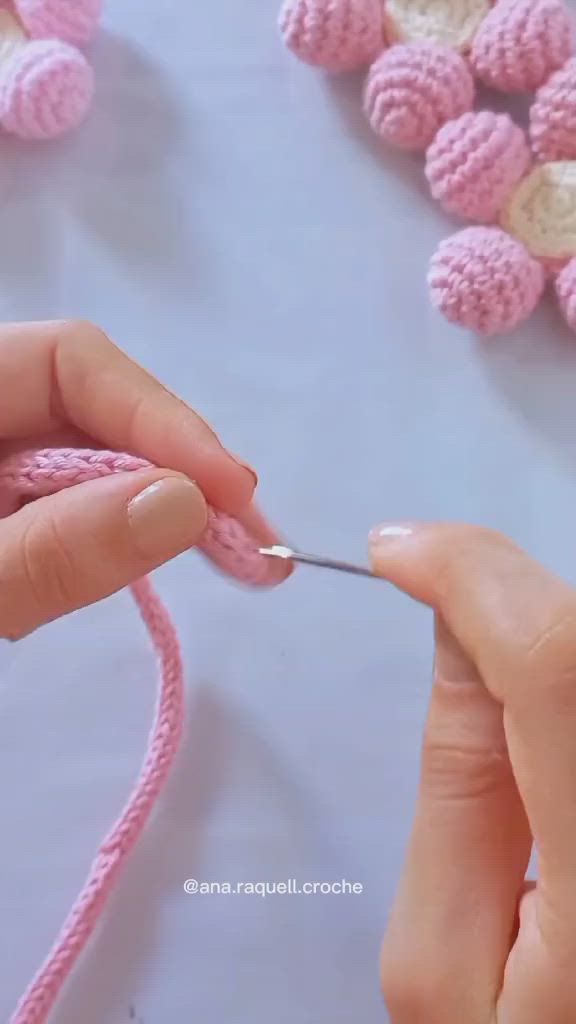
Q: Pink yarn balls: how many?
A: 9